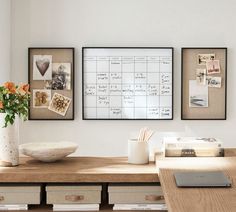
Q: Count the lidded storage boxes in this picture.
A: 3